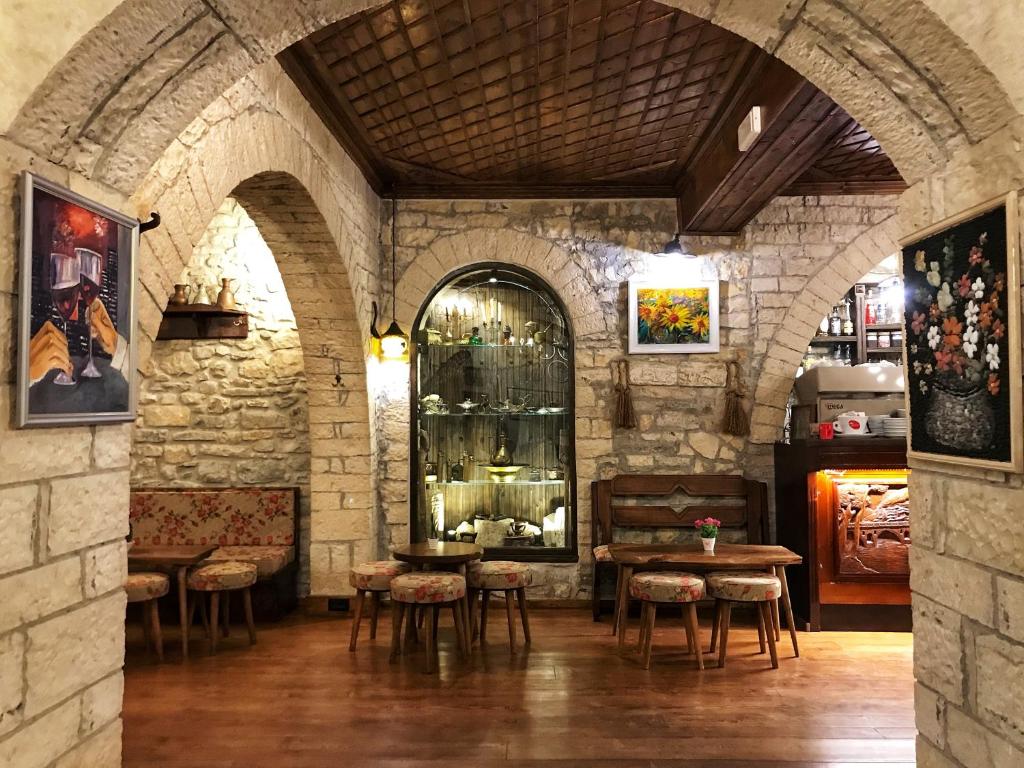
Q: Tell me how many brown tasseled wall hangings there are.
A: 2